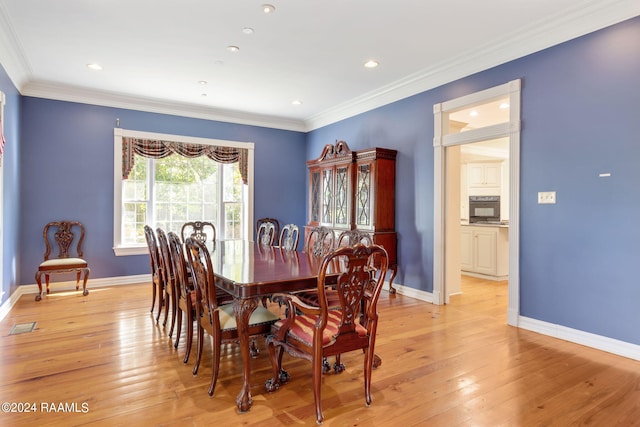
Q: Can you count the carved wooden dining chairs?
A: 12